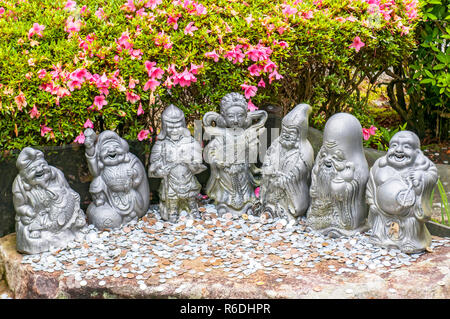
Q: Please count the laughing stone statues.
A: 4